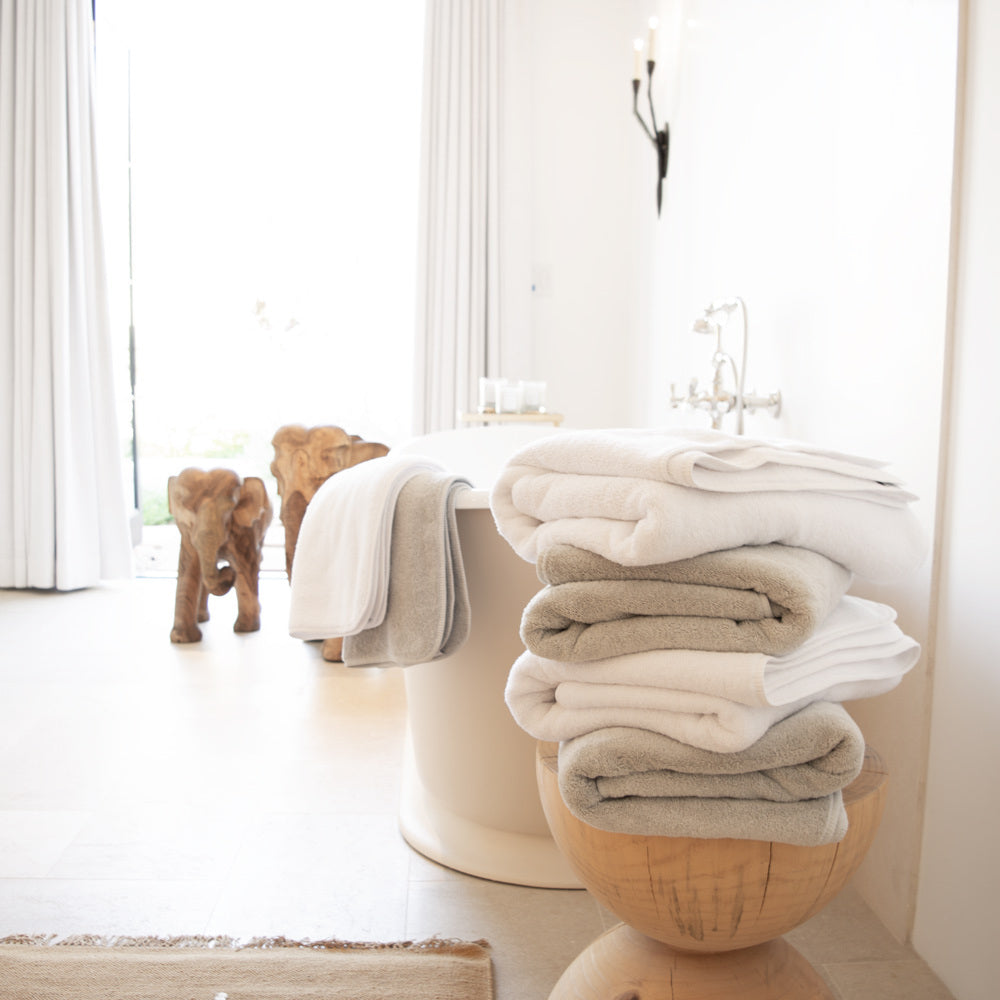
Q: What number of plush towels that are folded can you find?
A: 4